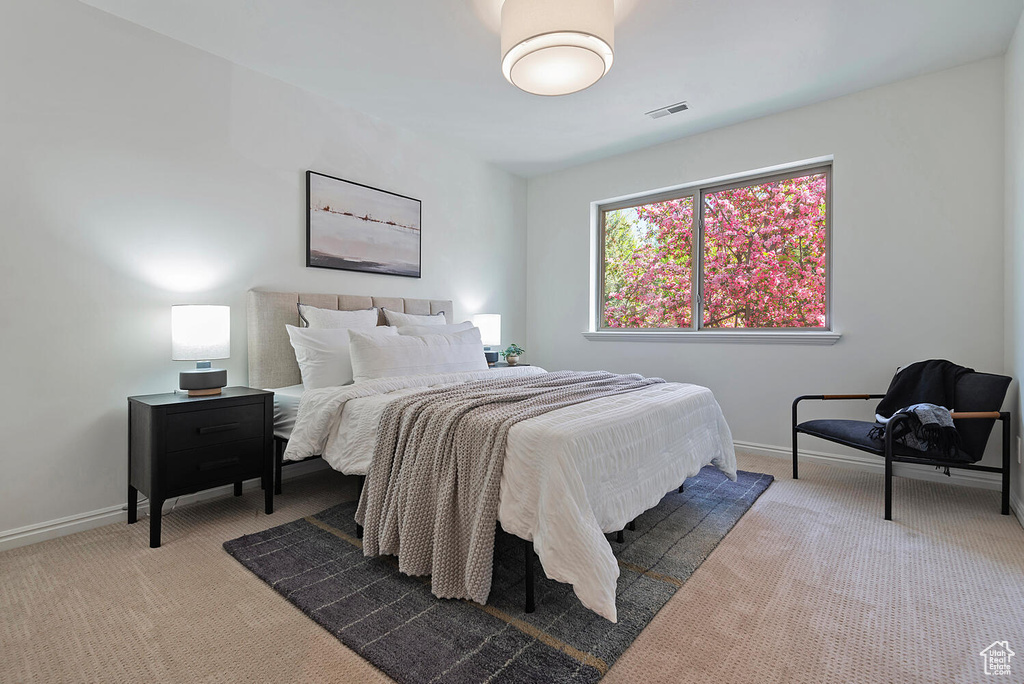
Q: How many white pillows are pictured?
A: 5